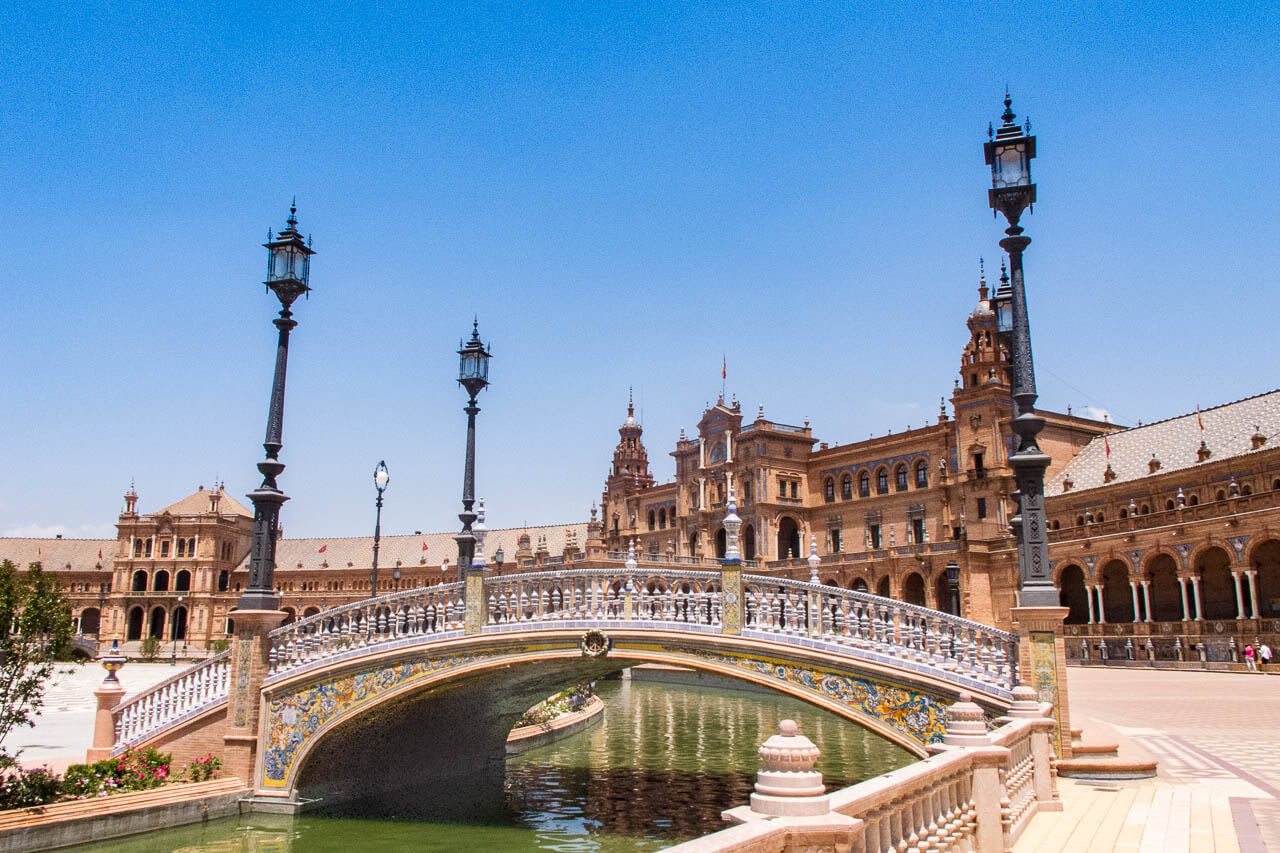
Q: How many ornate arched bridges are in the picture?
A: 1